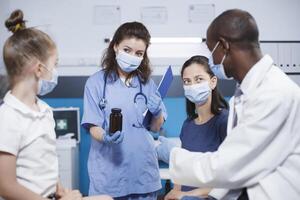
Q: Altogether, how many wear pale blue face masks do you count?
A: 4